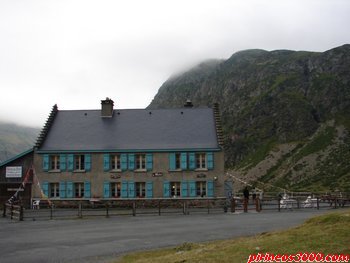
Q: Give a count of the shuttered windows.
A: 12